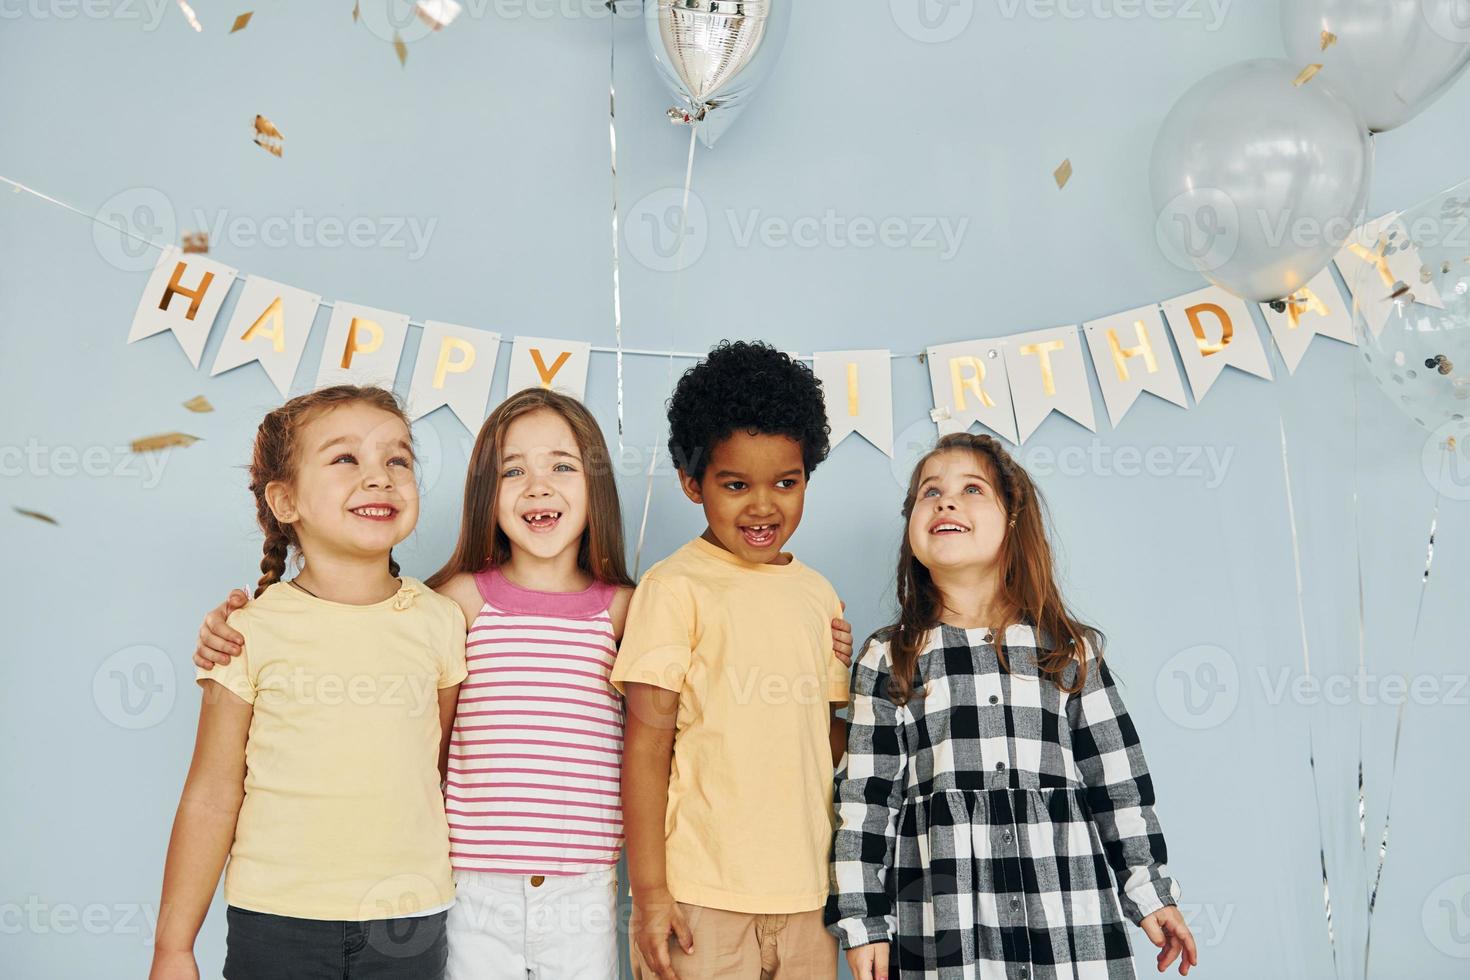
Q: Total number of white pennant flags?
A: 13